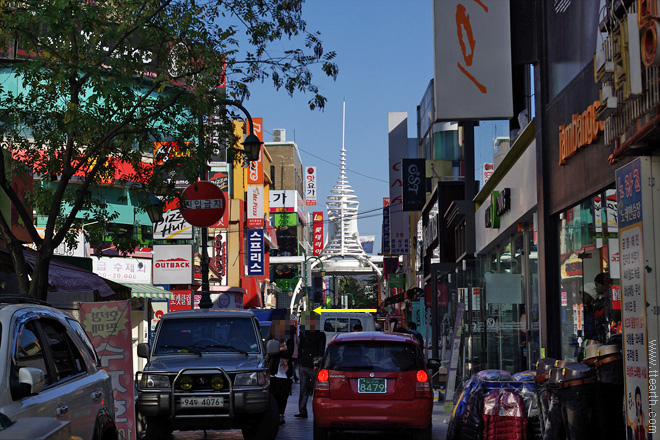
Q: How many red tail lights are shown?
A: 2